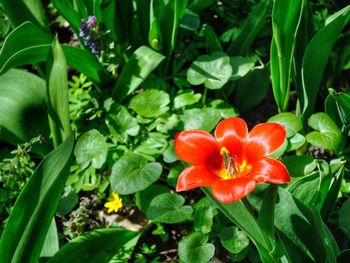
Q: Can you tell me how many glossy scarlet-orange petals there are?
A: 6